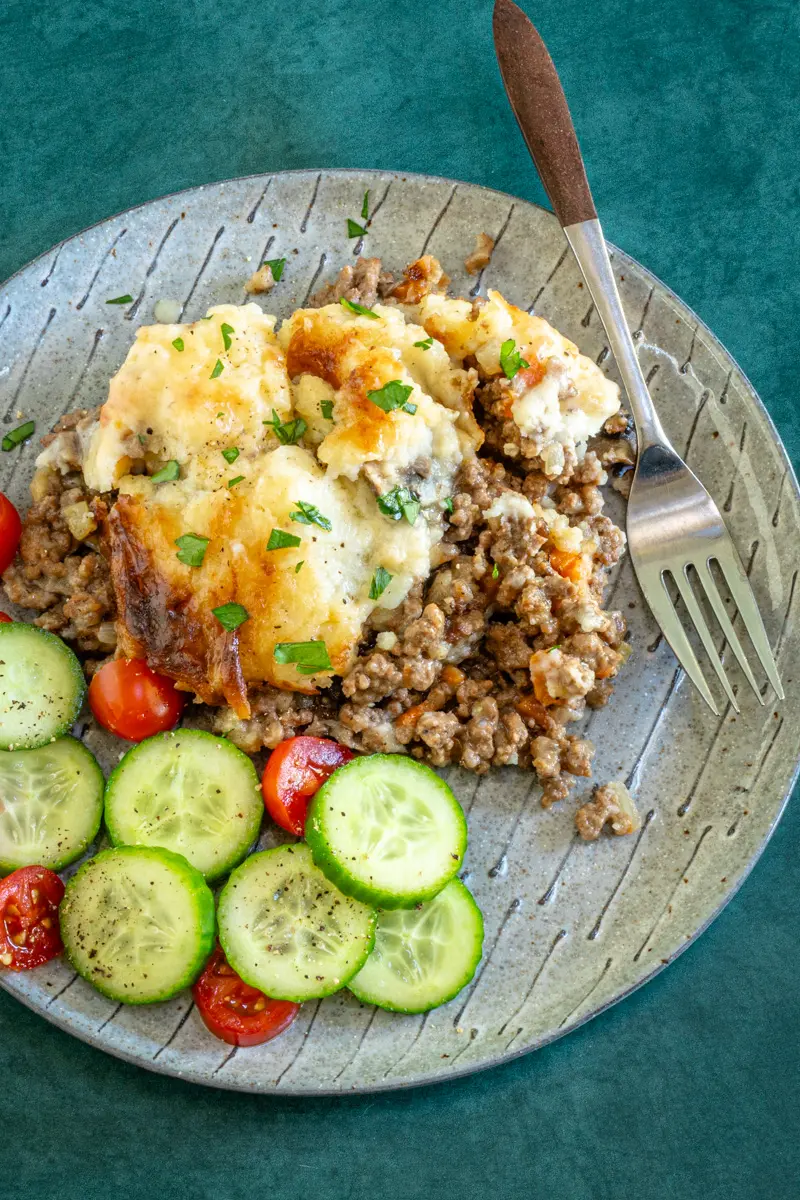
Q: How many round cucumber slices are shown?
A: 7